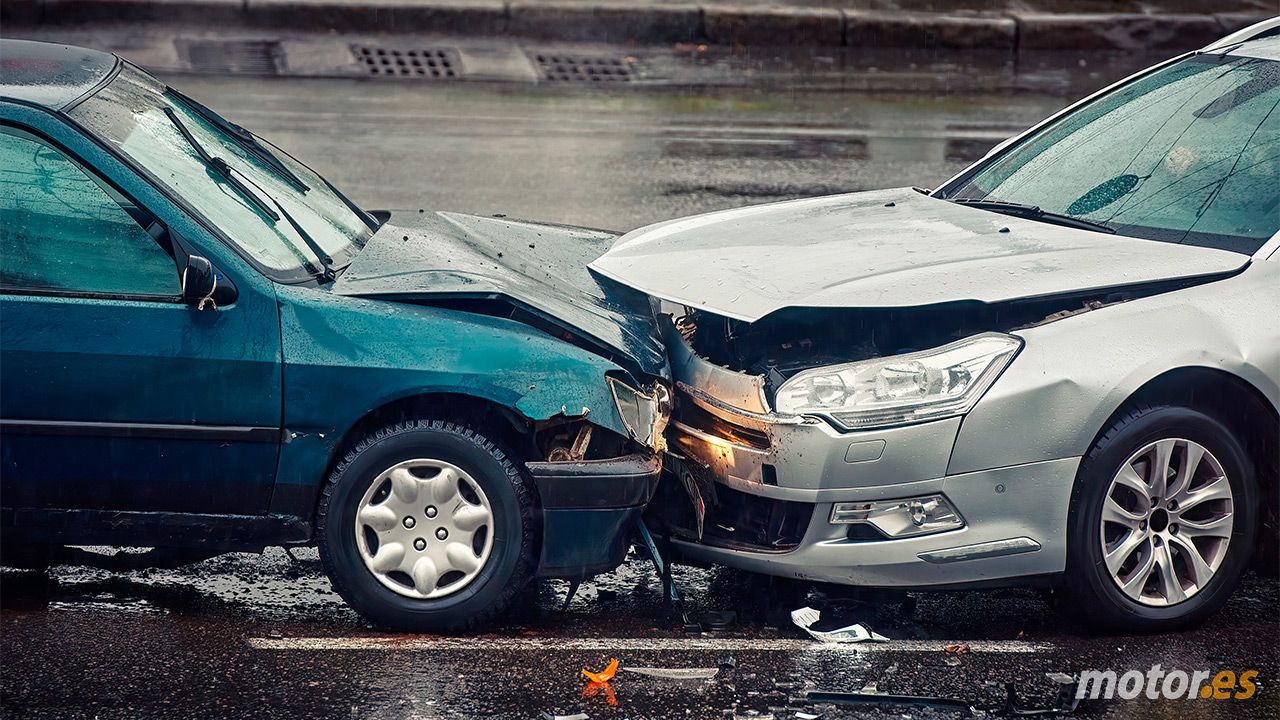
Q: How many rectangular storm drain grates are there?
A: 3